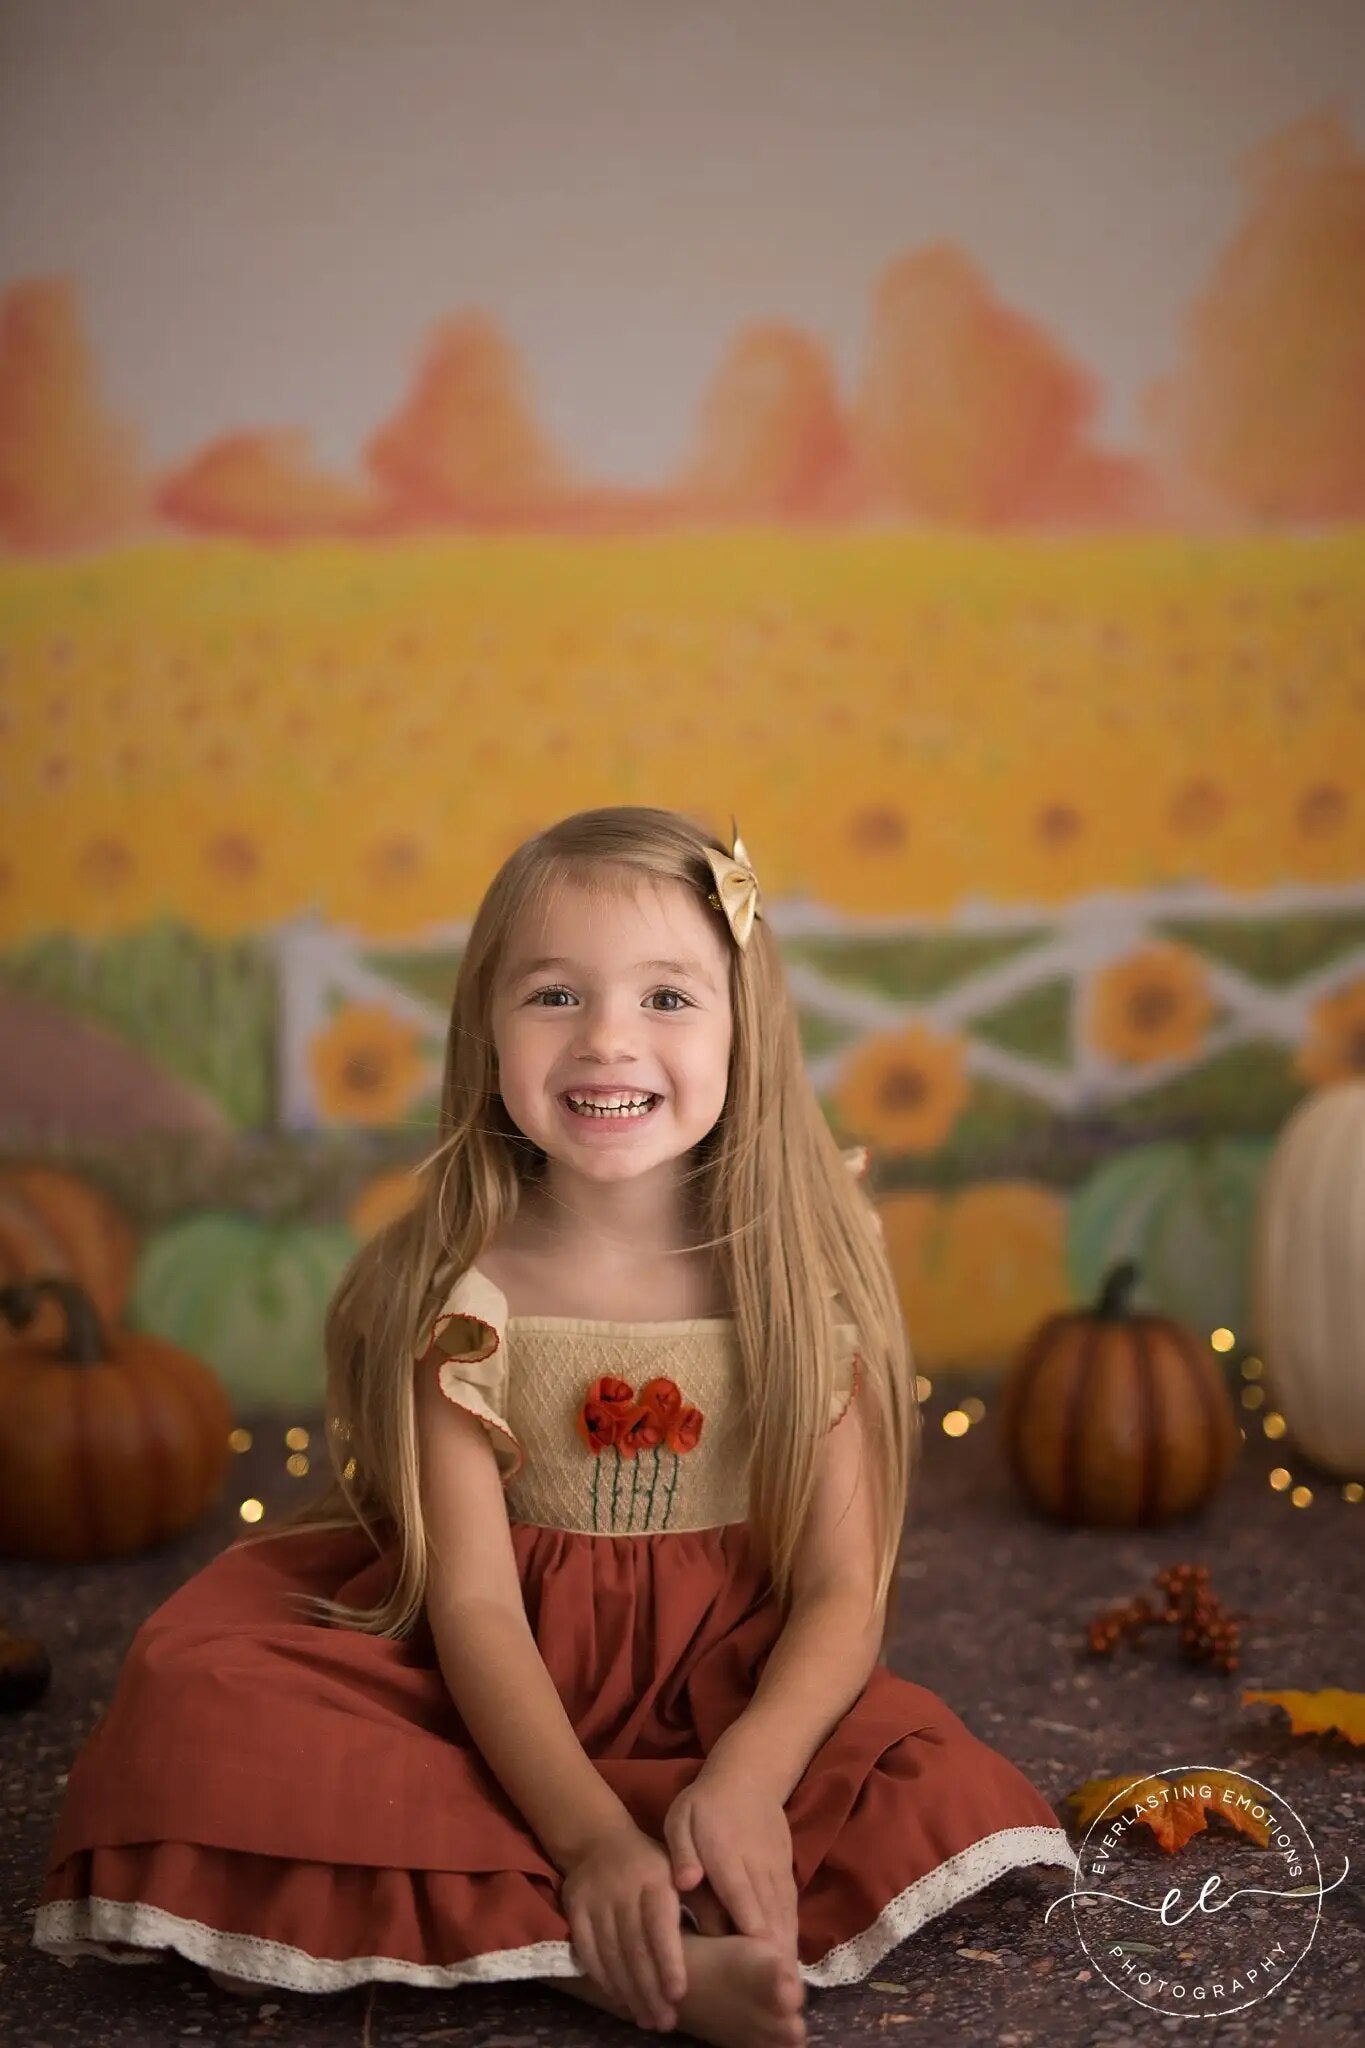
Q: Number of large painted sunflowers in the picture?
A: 4